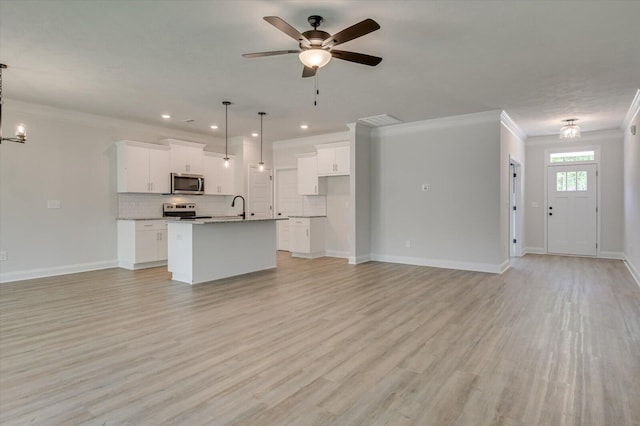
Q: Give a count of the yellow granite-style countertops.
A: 0